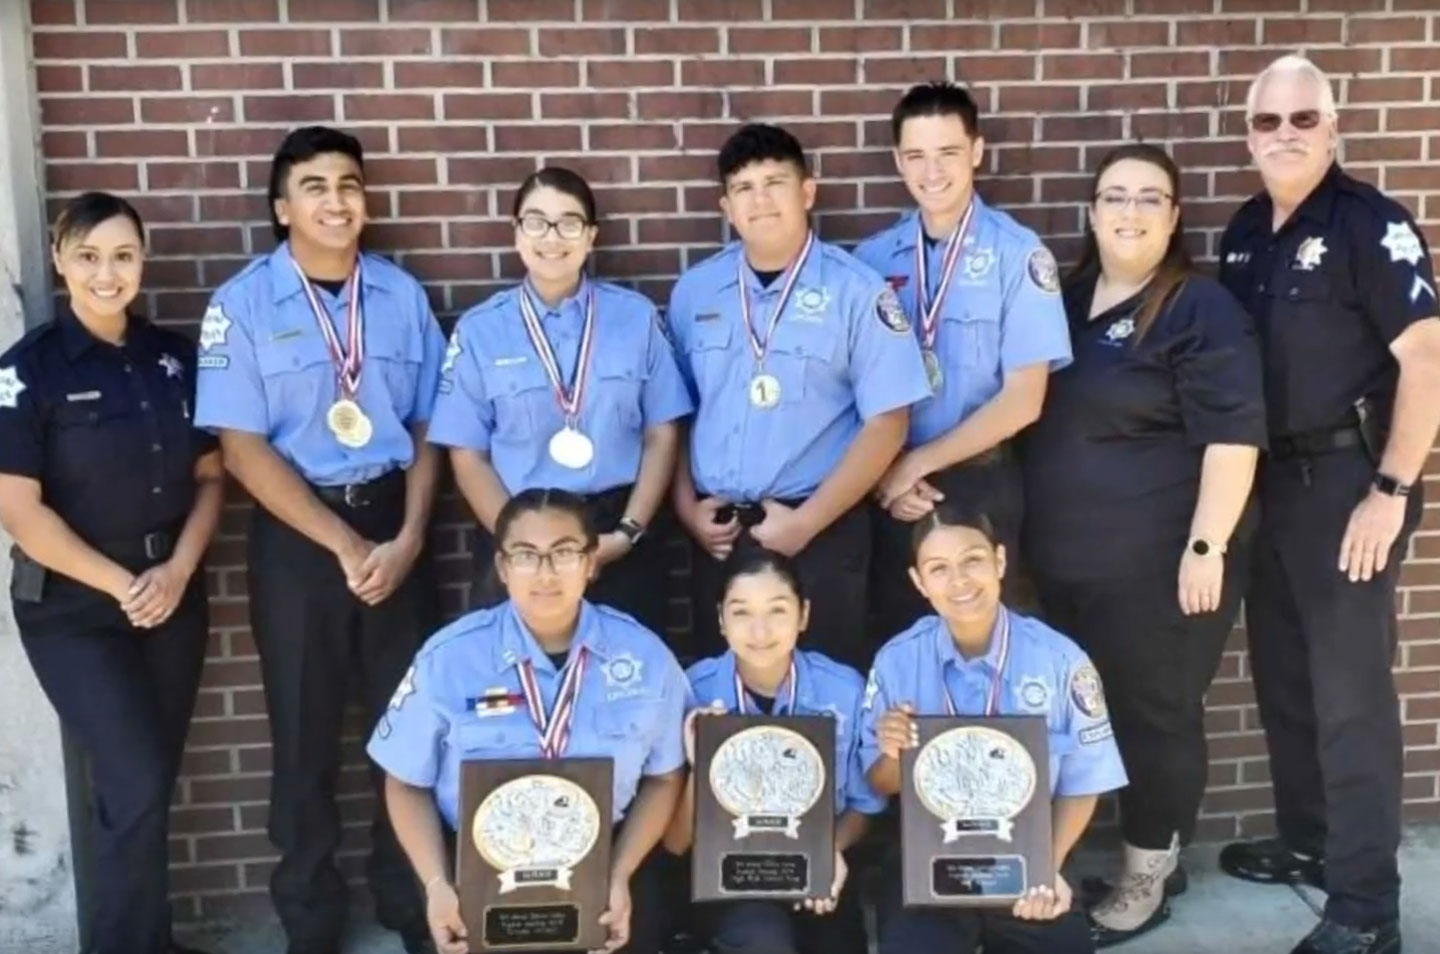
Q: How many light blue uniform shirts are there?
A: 7